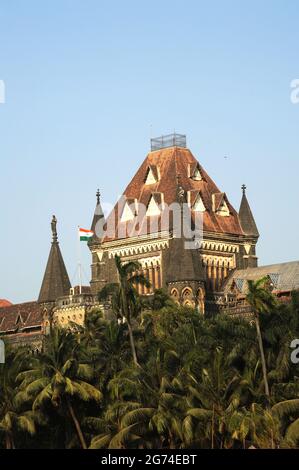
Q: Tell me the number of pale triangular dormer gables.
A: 6